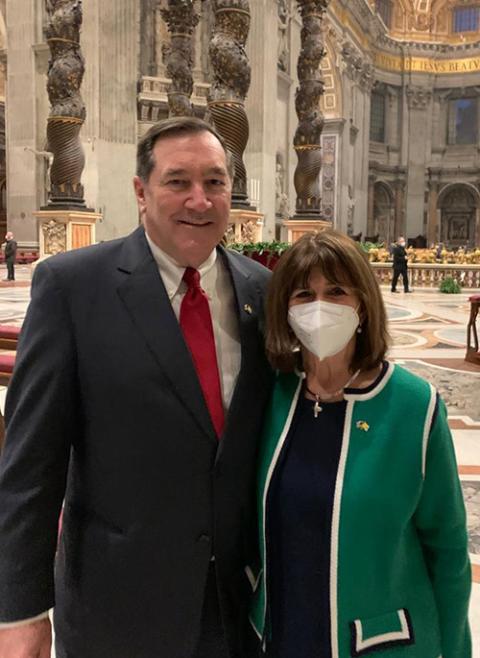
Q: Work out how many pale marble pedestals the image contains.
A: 3